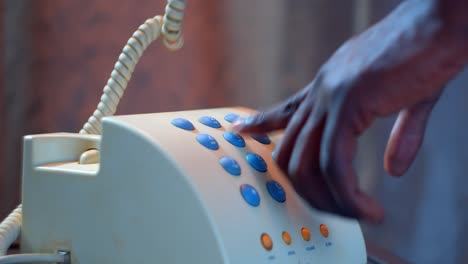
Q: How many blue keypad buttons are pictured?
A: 10